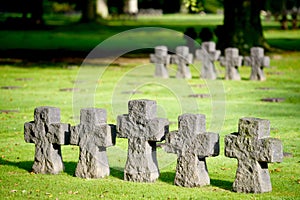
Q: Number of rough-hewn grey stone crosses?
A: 10